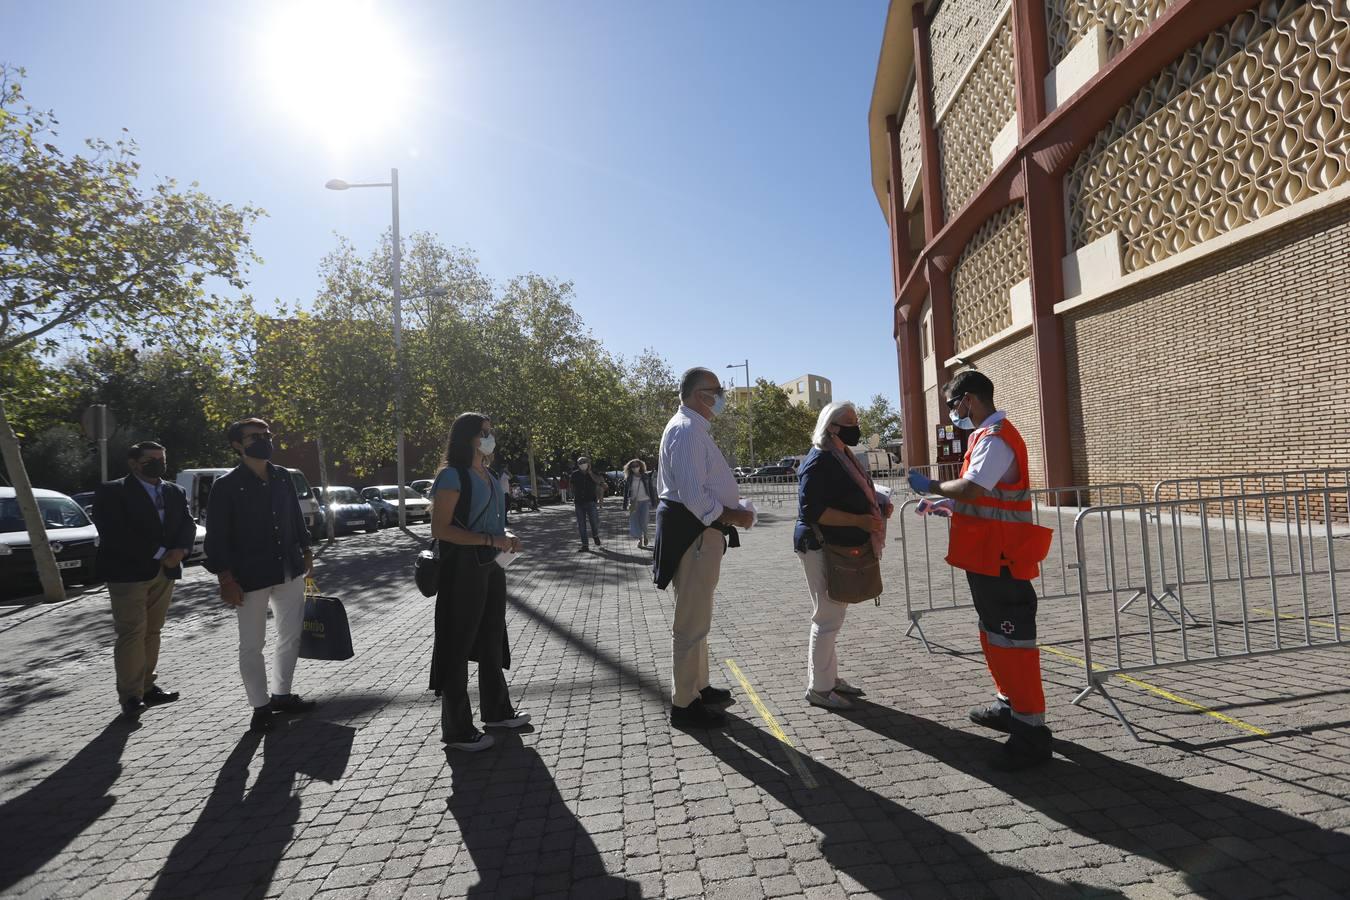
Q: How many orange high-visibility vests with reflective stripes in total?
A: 1